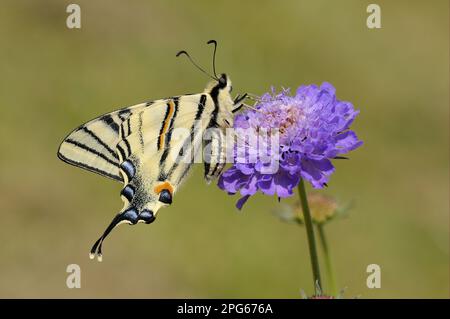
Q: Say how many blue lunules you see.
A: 5